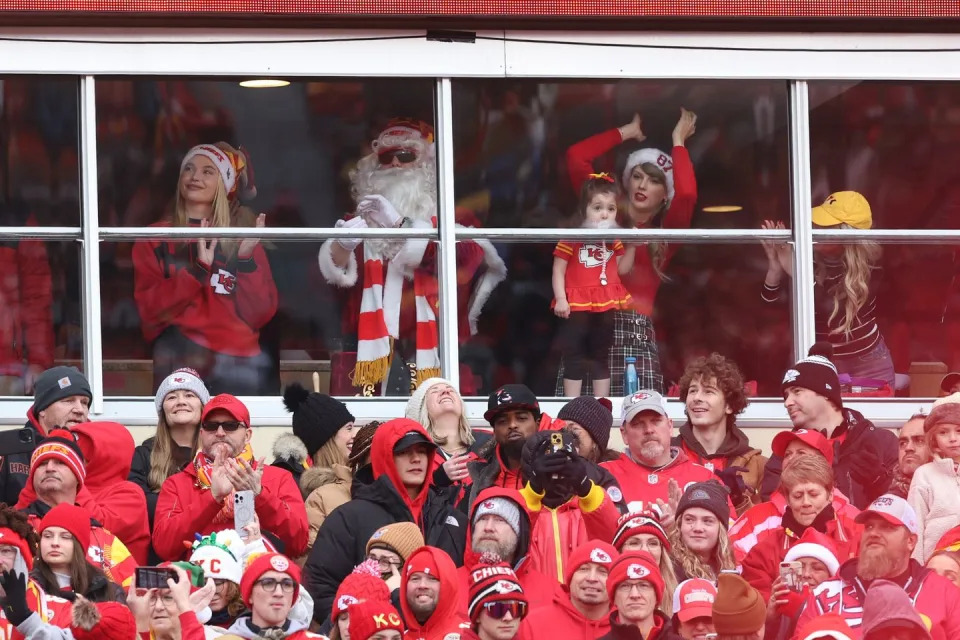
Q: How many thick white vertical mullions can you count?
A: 3